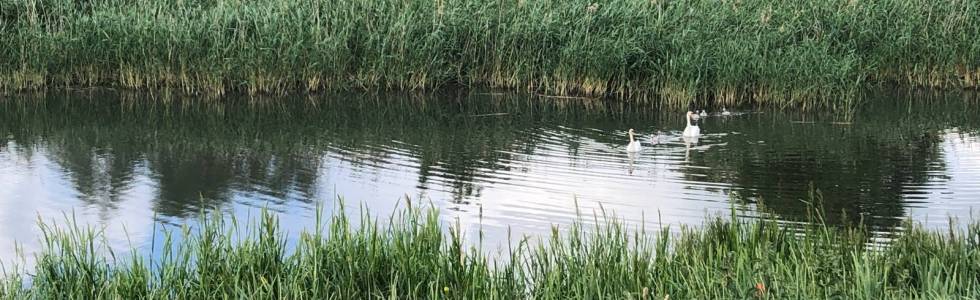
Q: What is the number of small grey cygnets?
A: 5